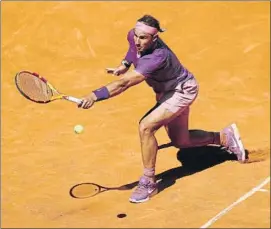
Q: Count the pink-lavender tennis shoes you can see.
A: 2